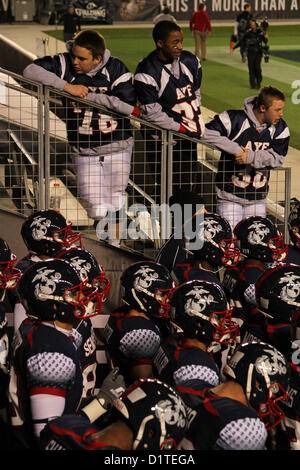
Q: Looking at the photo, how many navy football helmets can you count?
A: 12